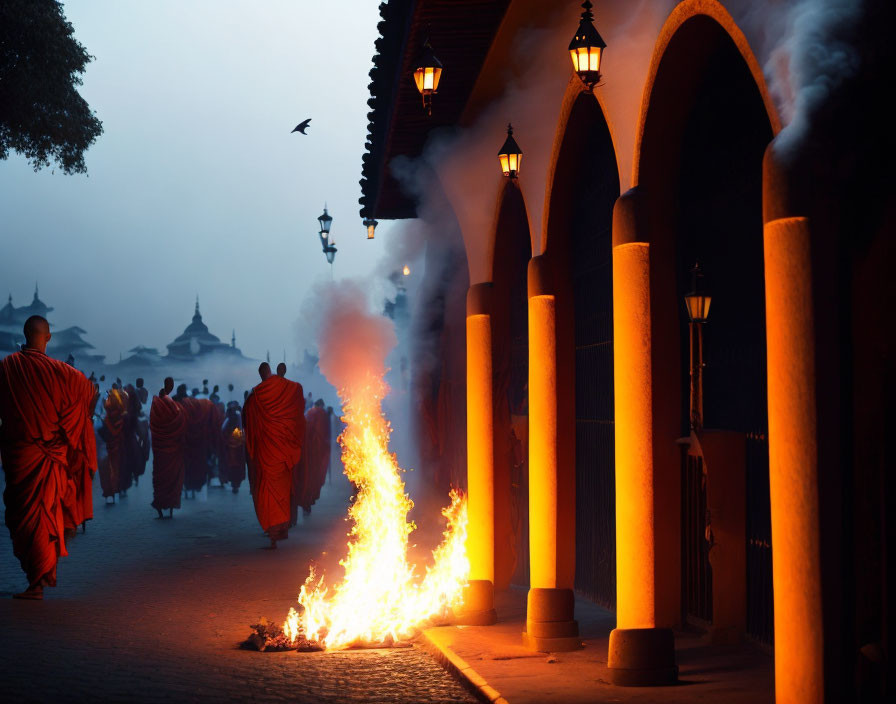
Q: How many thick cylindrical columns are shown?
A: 4